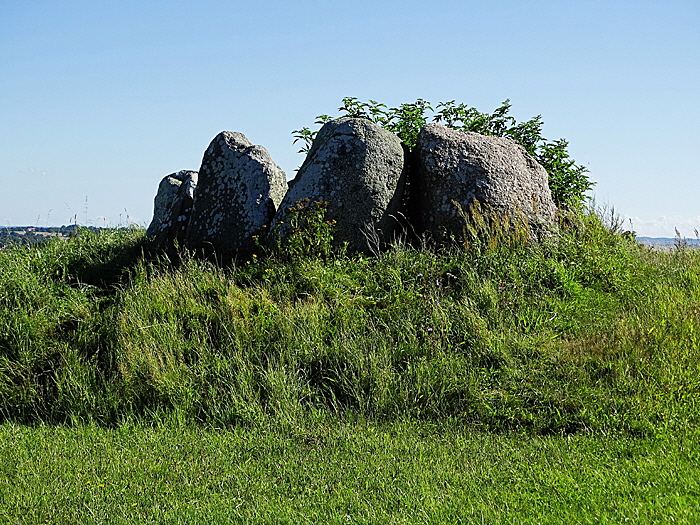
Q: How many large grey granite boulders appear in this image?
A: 4